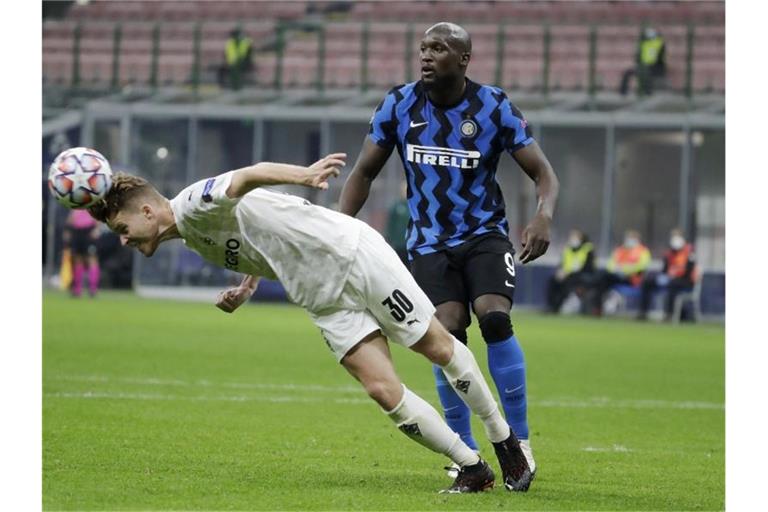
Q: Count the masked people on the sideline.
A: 3